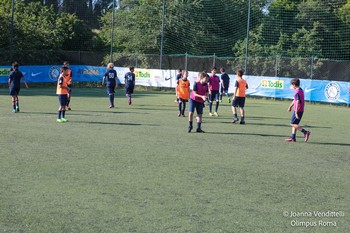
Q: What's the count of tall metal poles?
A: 4